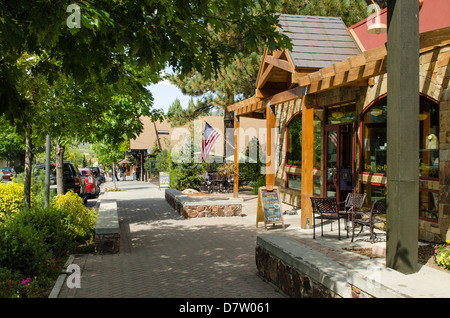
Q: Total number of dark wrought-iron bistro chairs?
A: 3